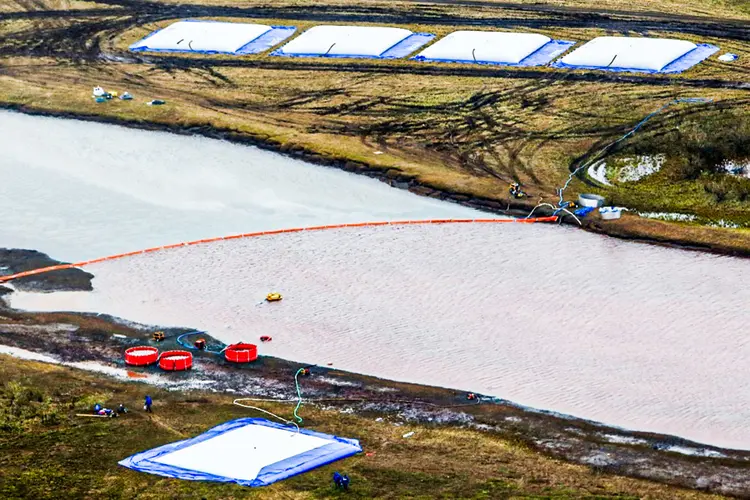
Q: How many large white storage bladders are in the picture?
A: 5